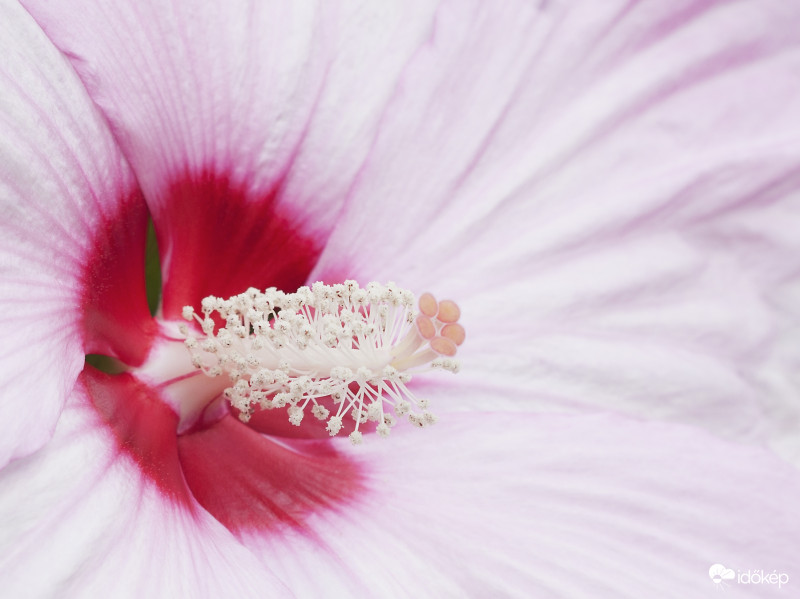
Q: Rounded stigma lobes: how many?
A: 5